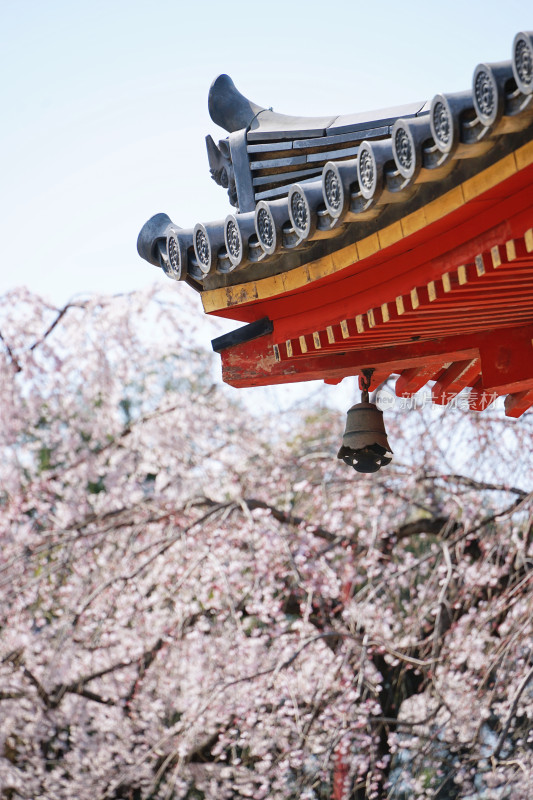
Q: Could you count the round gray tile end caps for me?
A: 11